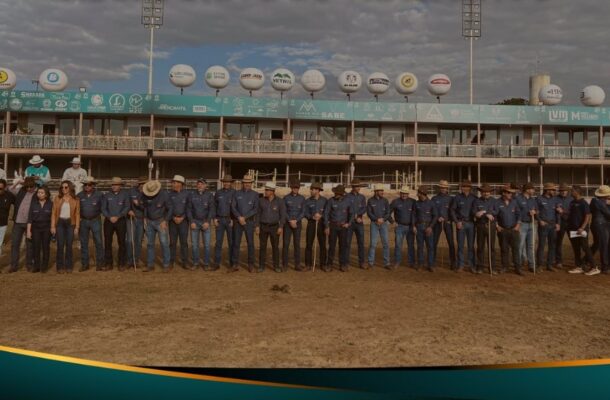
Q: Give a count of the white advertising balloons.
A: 13